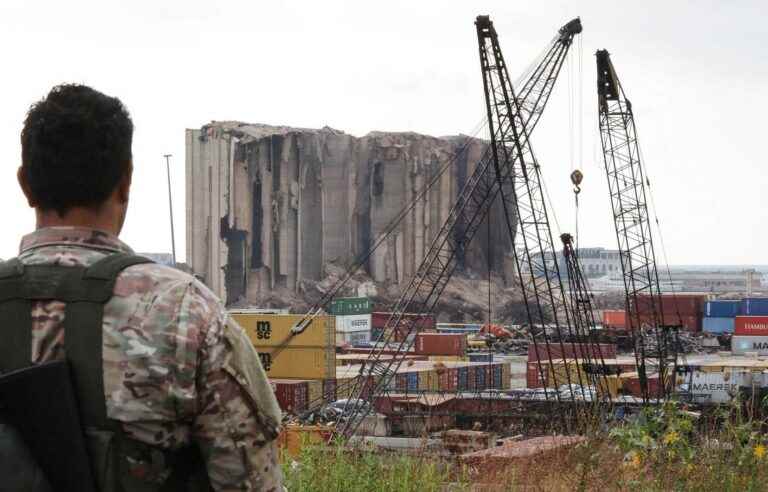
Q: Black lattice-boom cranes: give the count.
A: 4